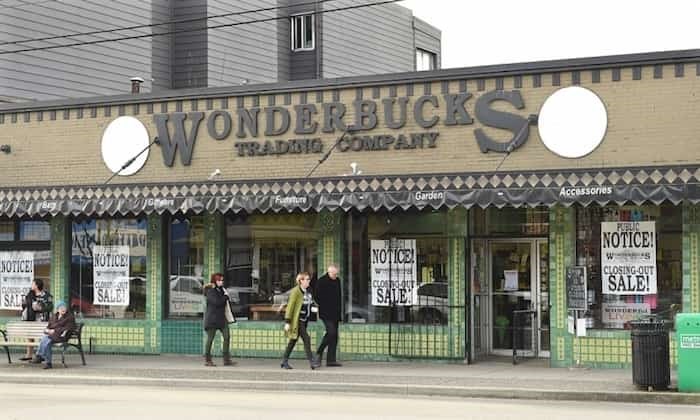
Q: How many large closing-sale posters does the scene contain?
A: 4